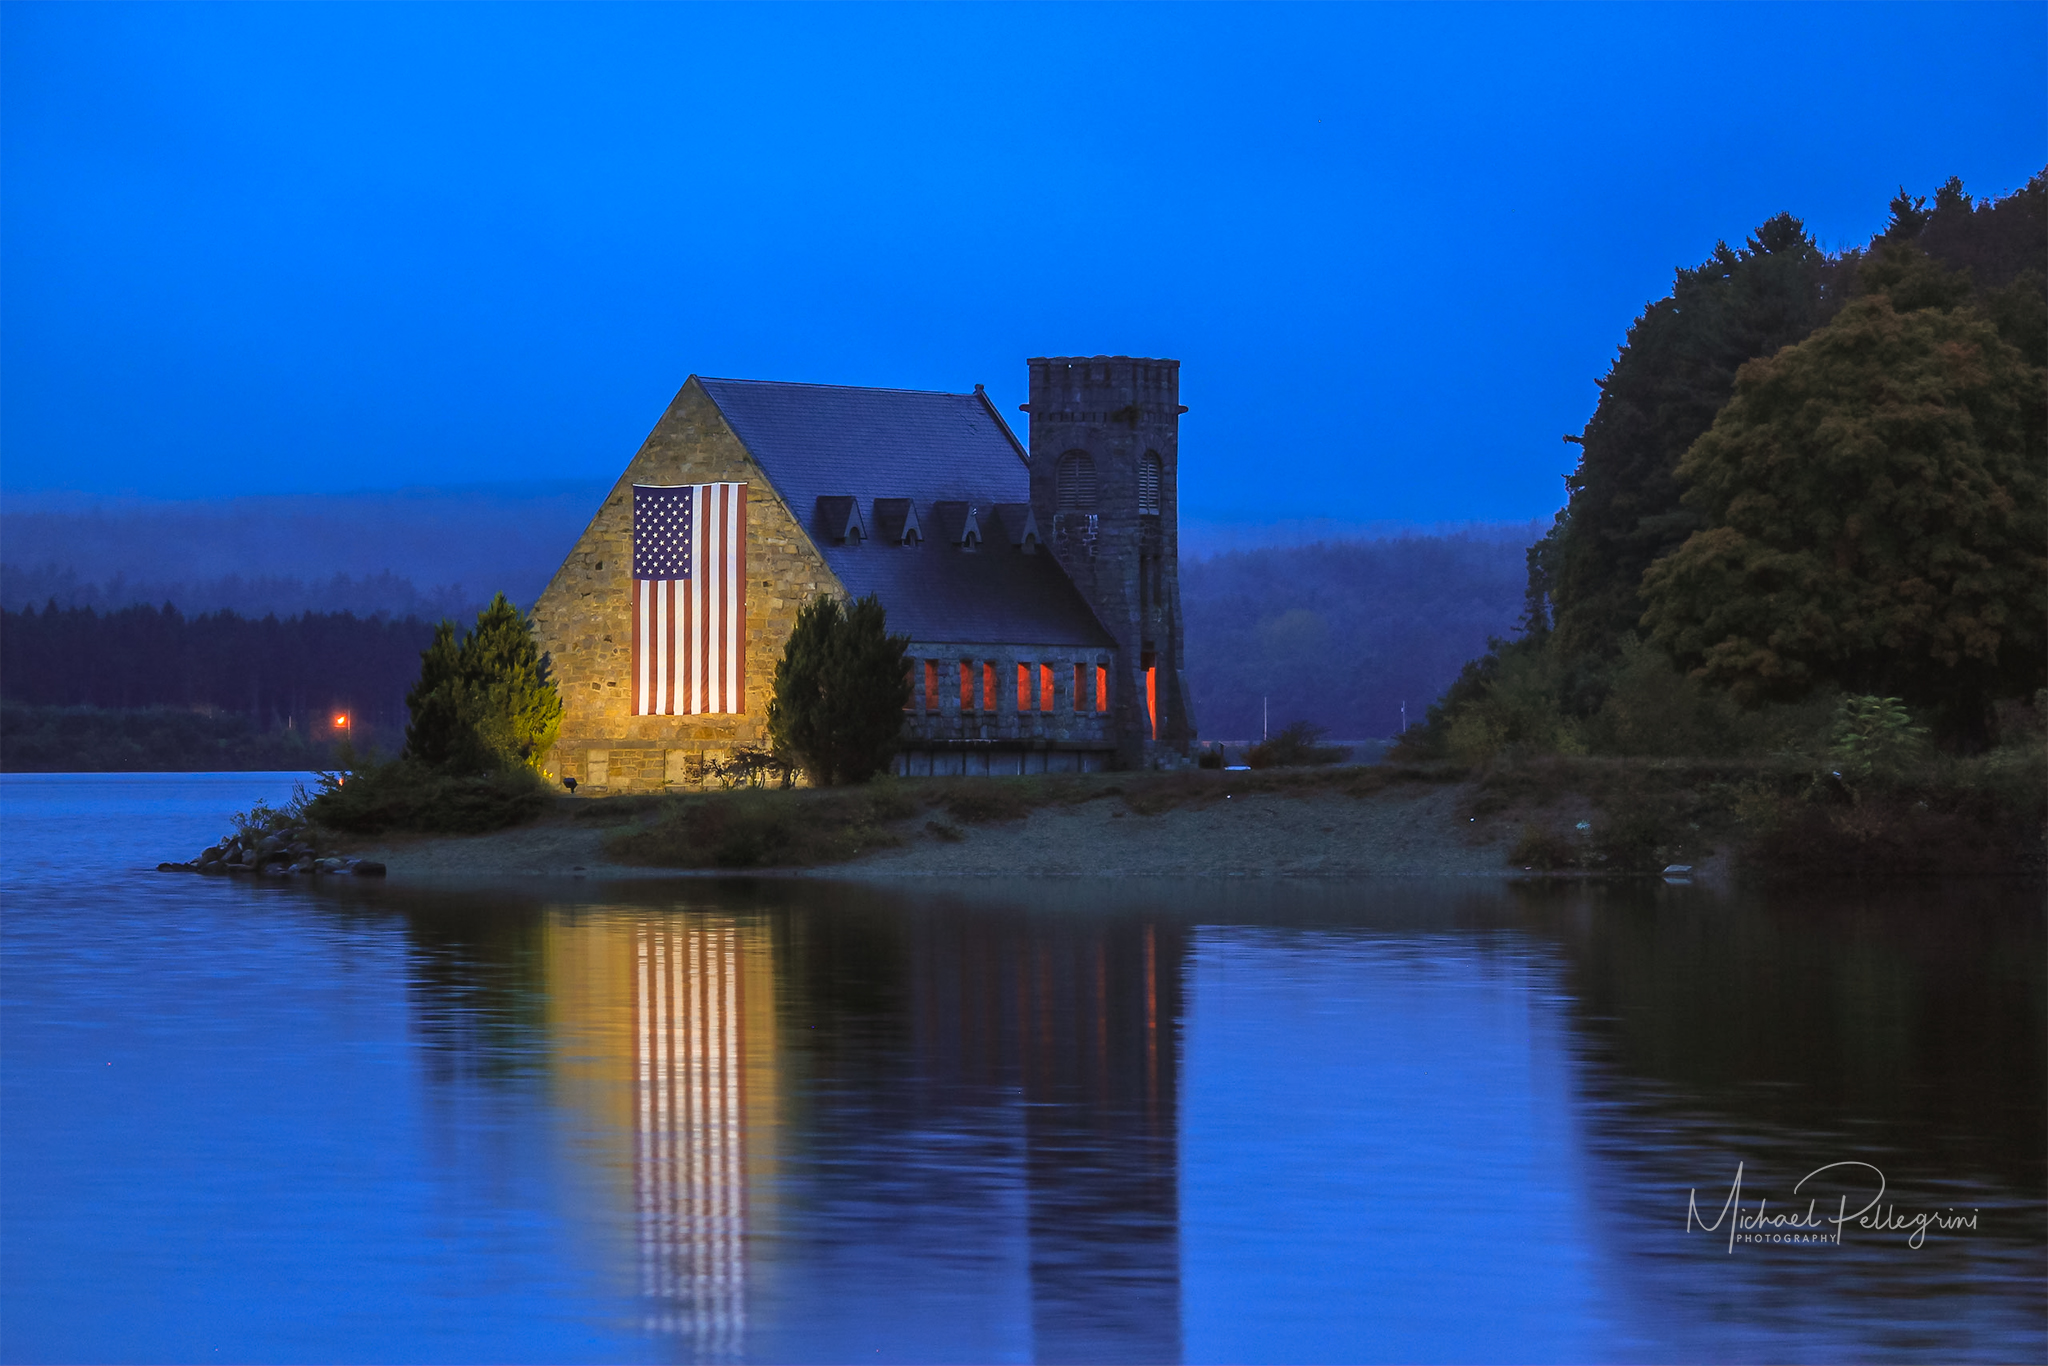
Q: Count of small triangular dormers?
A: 4